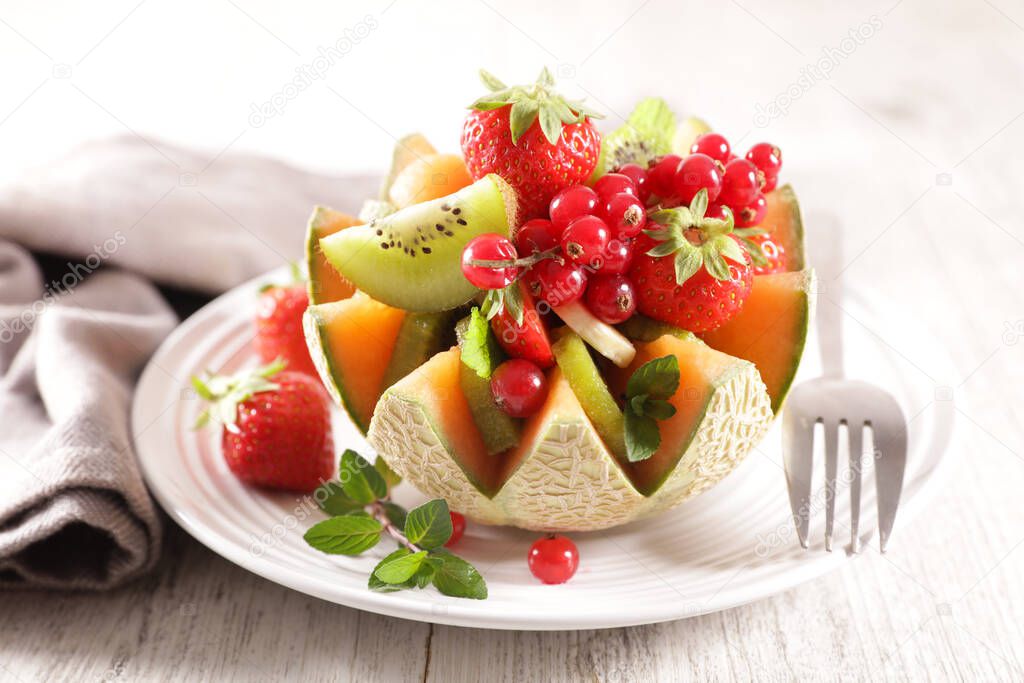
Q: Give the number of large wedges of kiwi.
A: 1